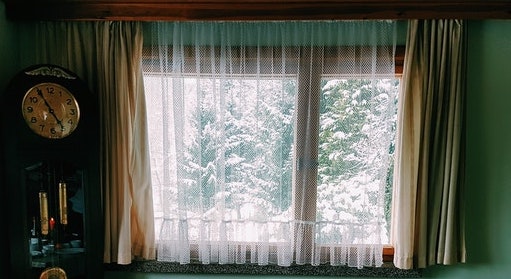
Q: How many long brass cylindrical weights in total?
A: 2